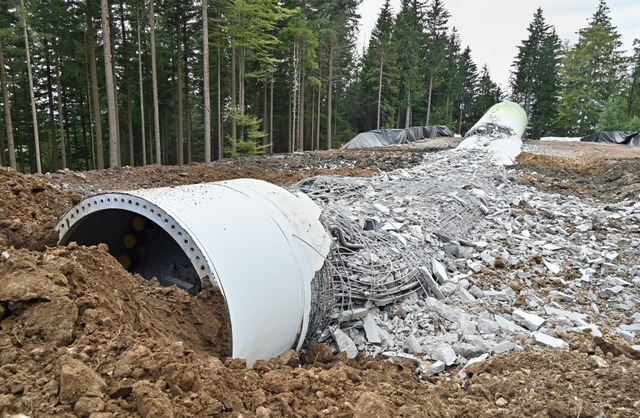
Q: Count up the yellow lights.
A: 3